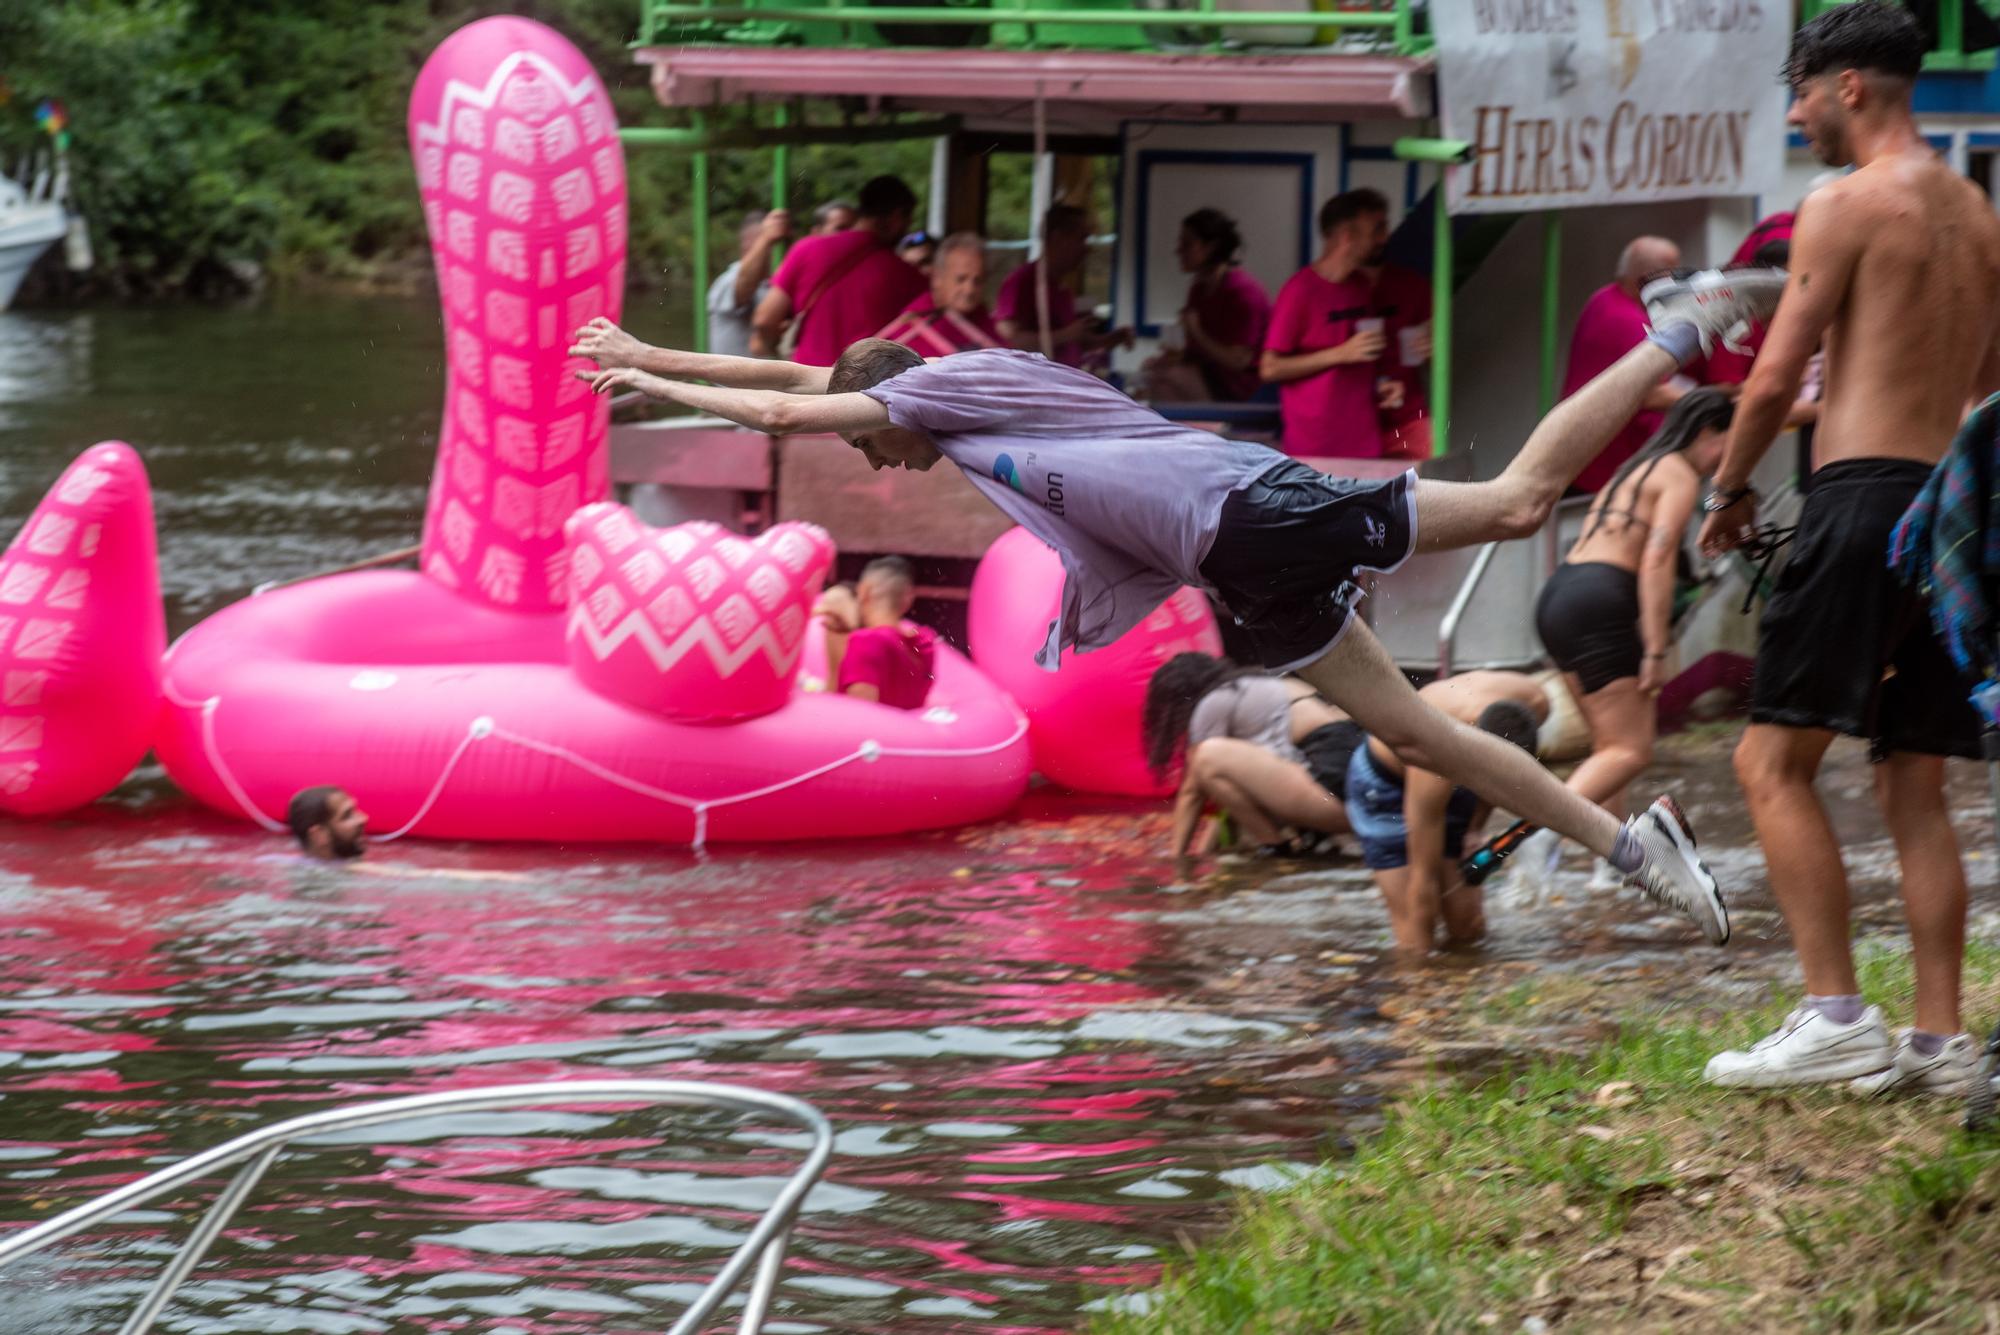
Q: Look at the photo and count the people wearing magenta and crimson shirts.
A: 9